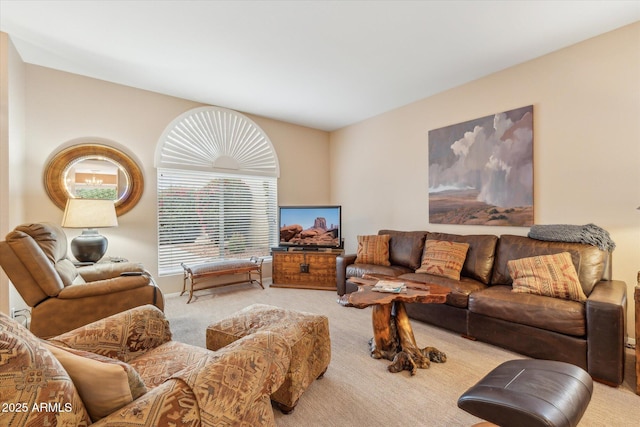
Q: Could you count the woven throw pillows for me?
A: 3